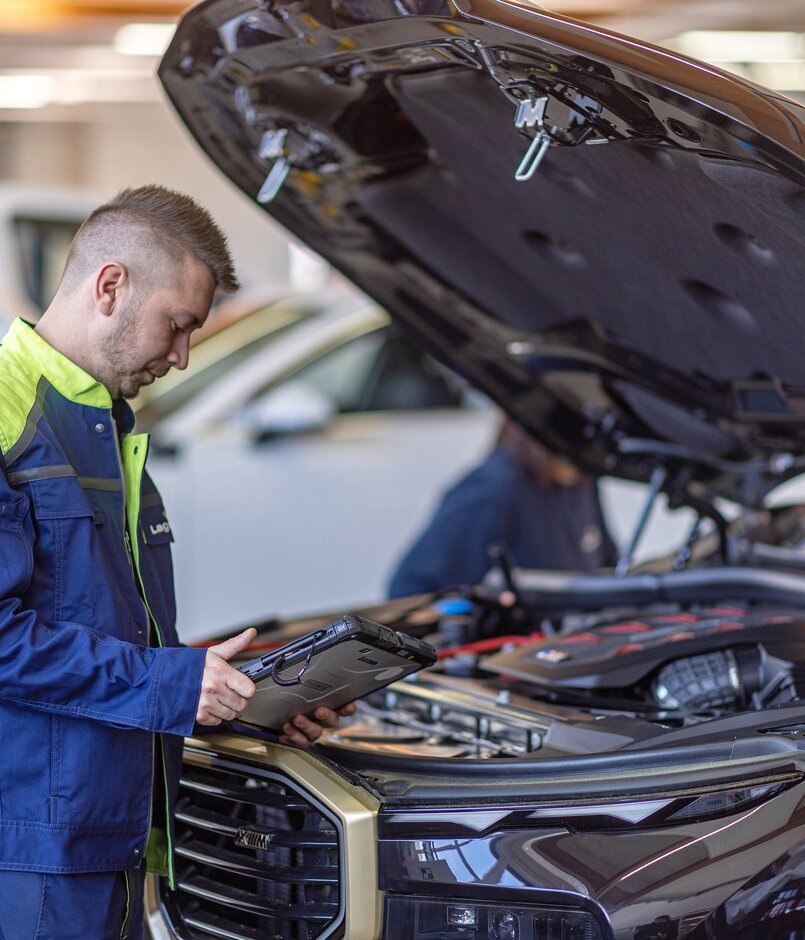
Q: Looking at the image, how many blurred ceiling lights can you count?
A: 3